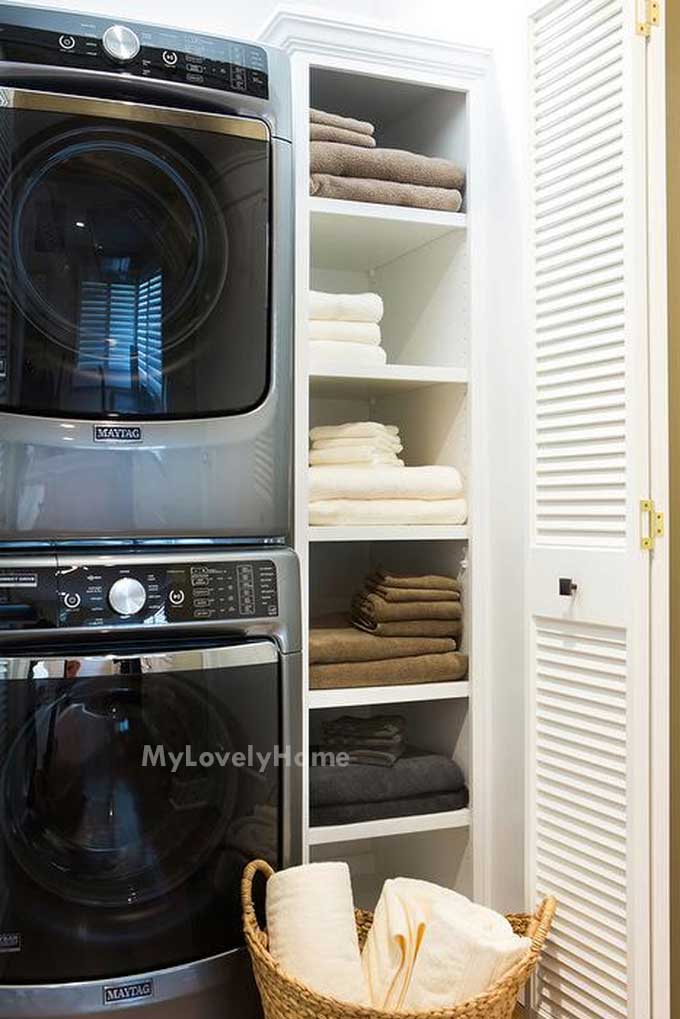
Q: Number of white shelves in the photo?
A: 5